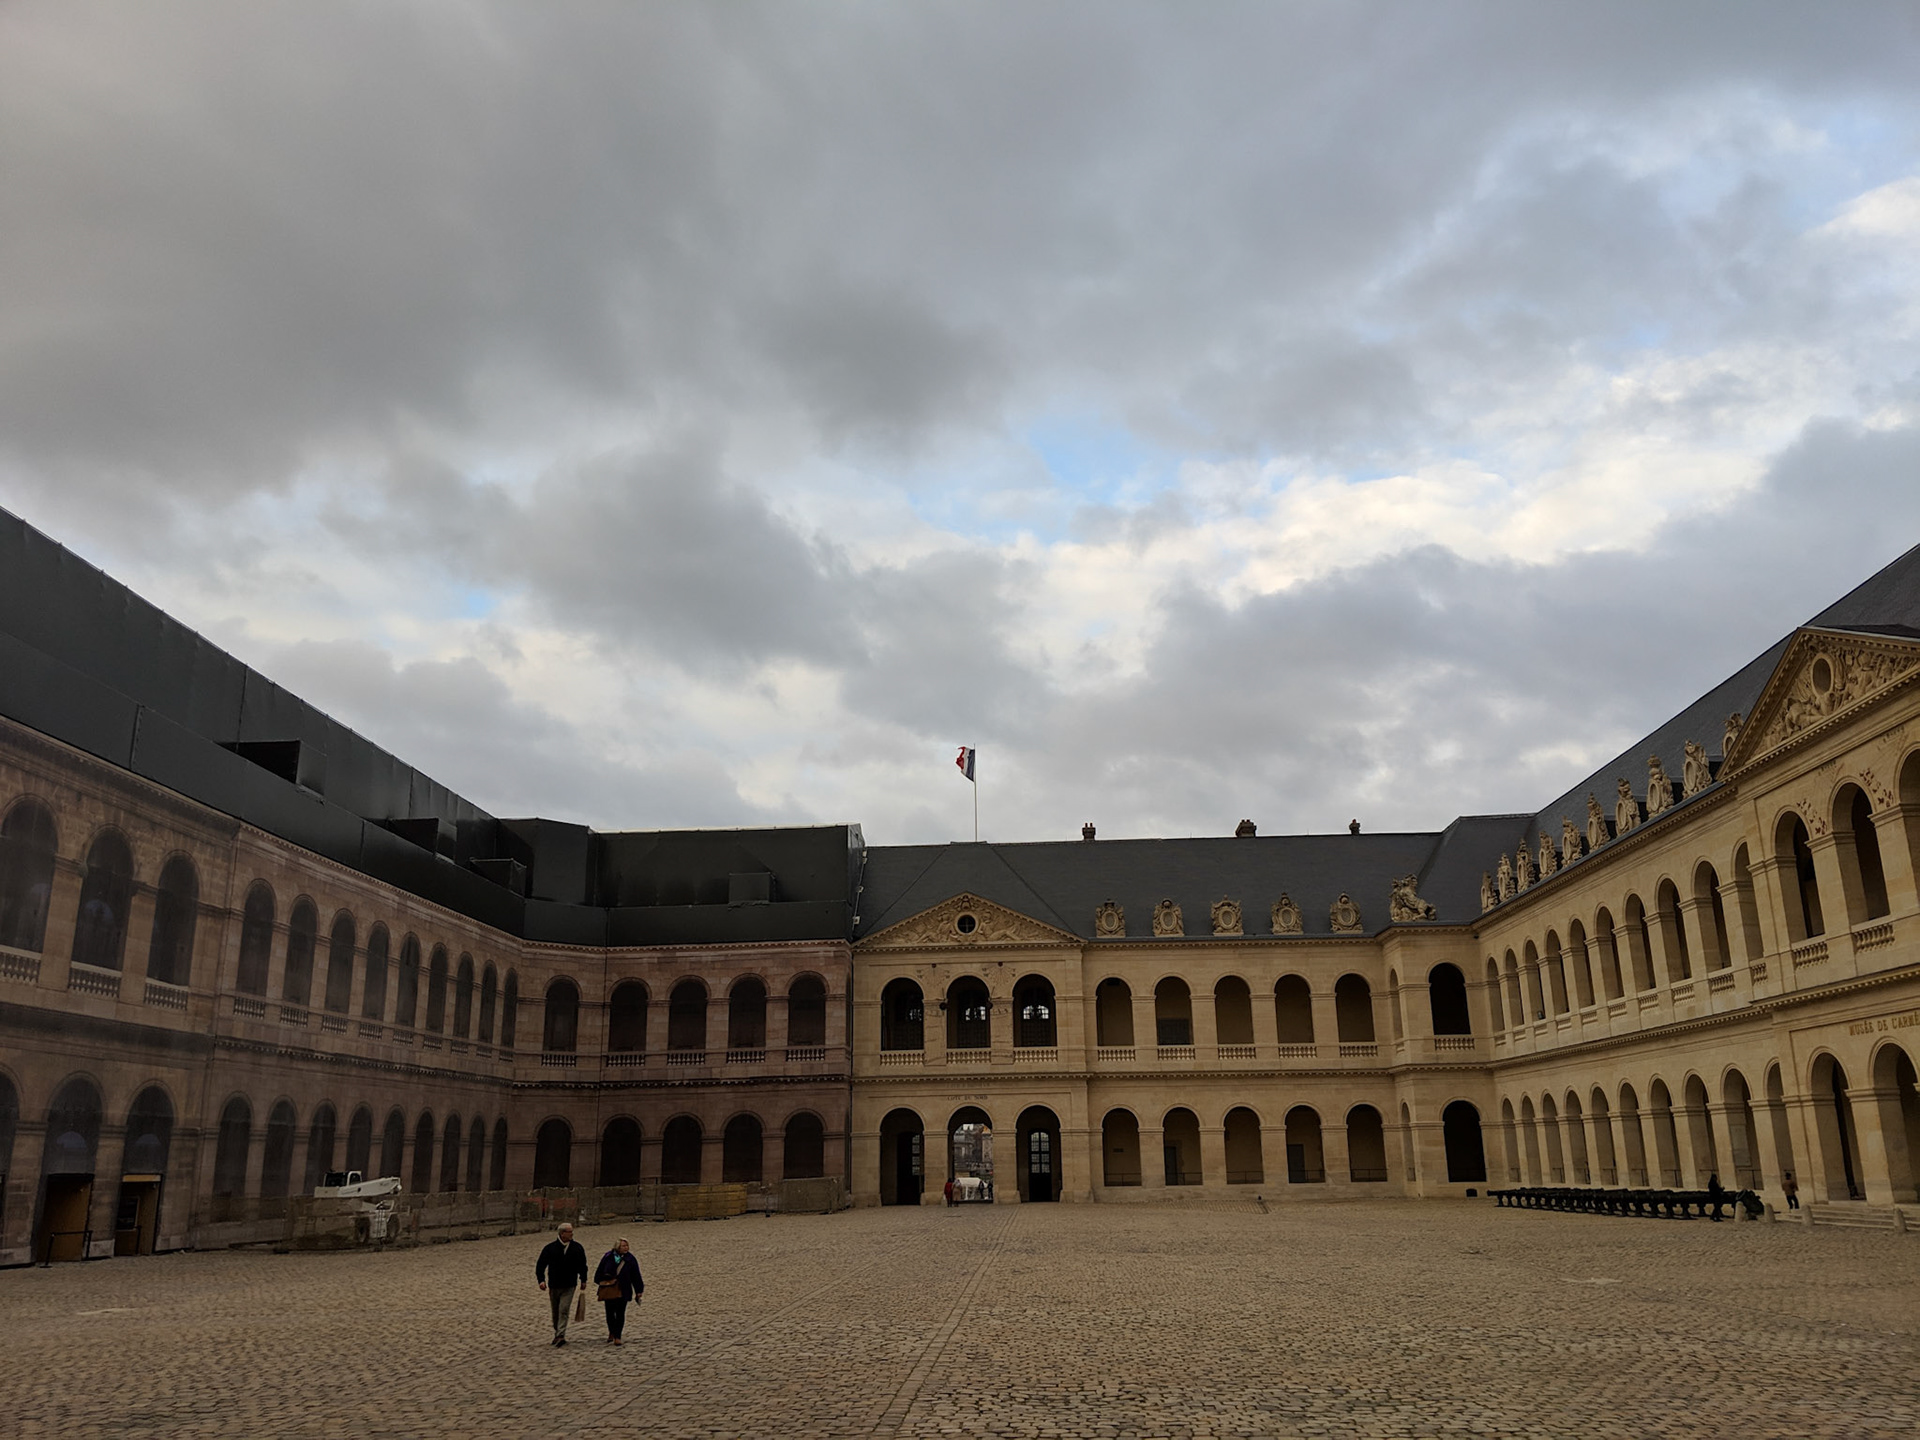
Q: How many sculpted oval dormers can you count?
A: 15